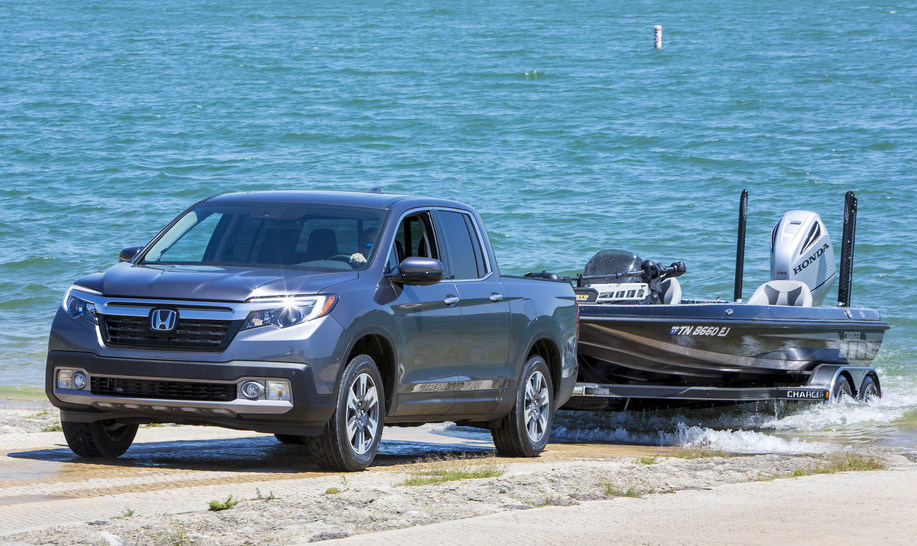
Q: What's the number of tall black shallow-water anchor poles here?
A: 2